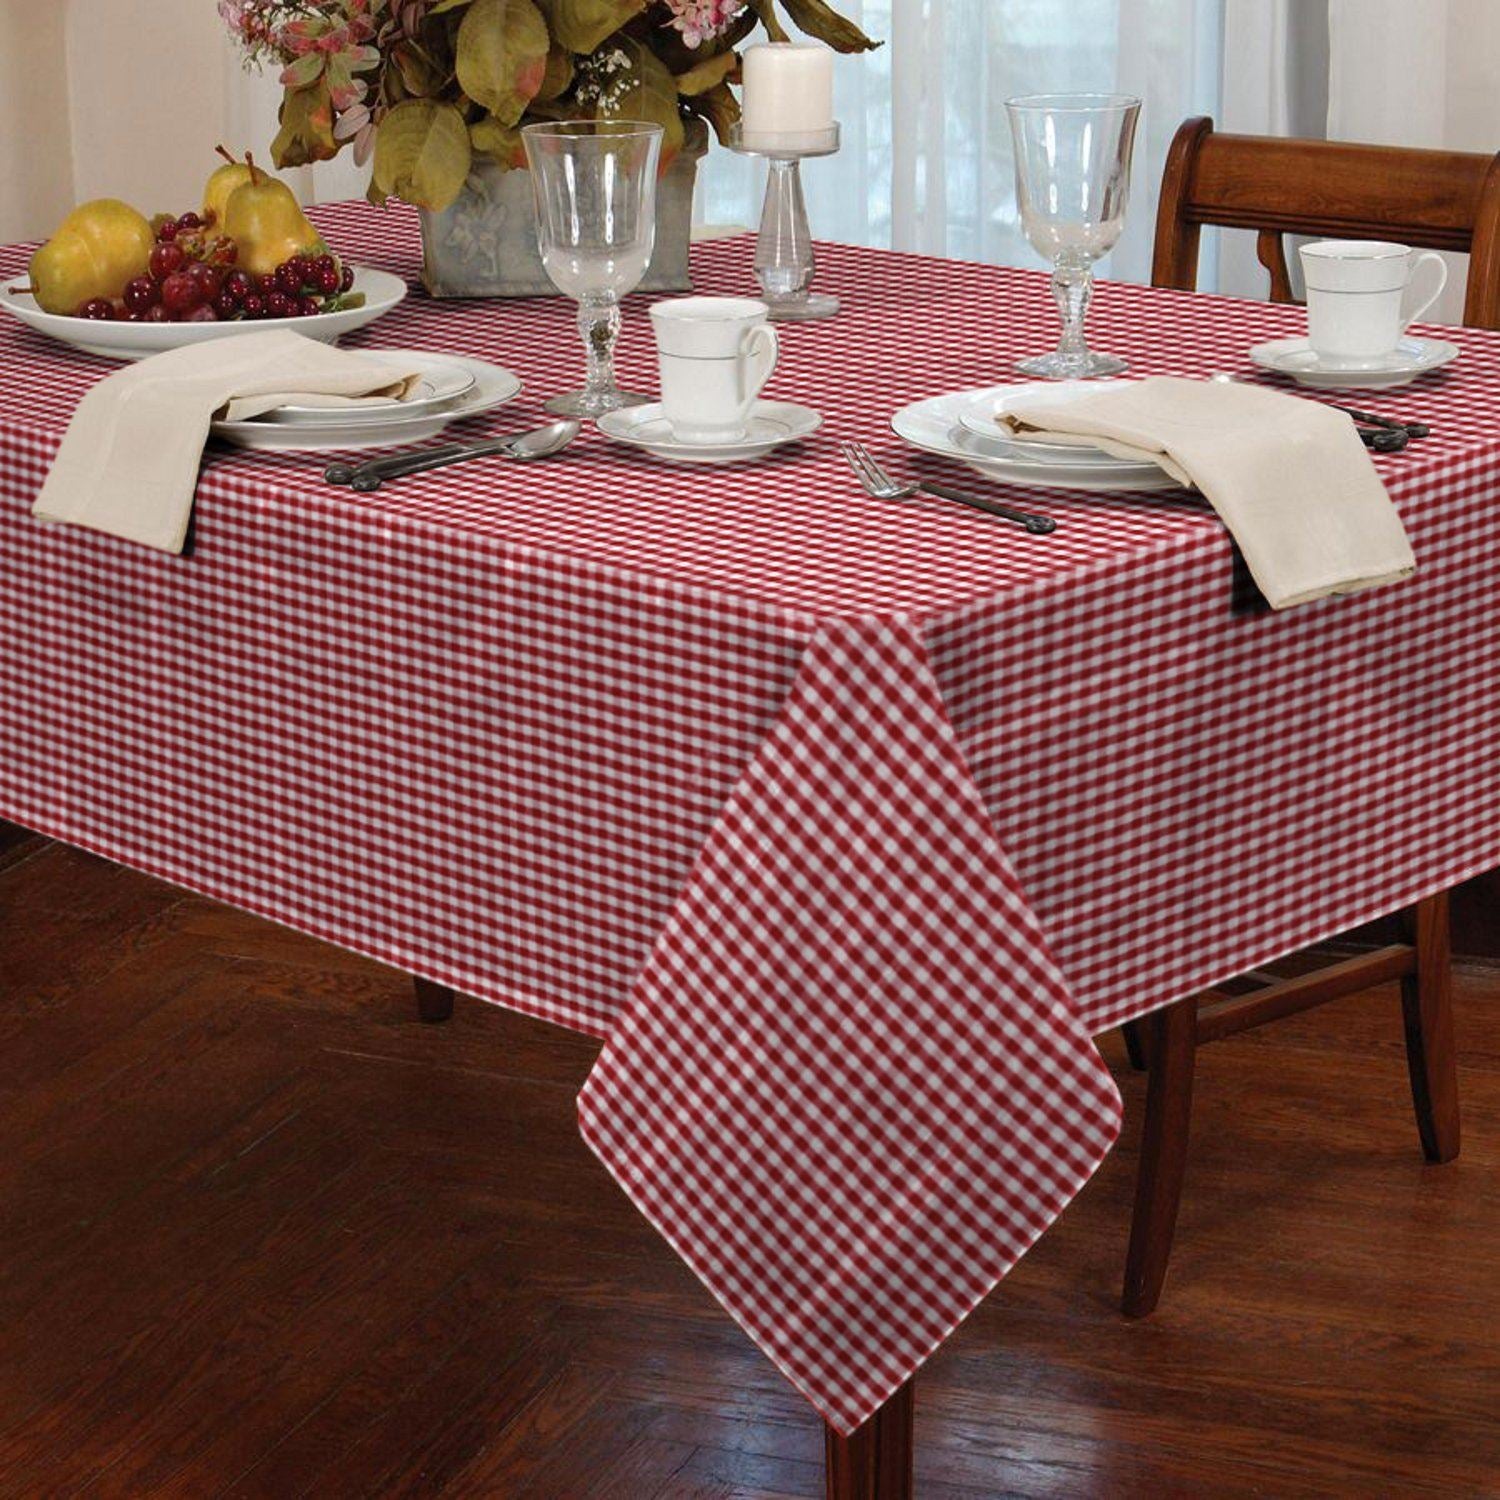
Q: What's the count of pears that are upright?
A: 2